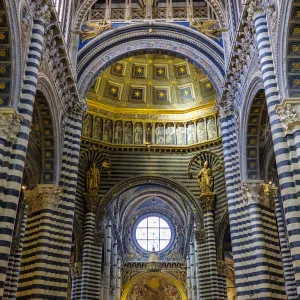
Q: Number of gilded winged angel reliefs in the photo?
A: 2